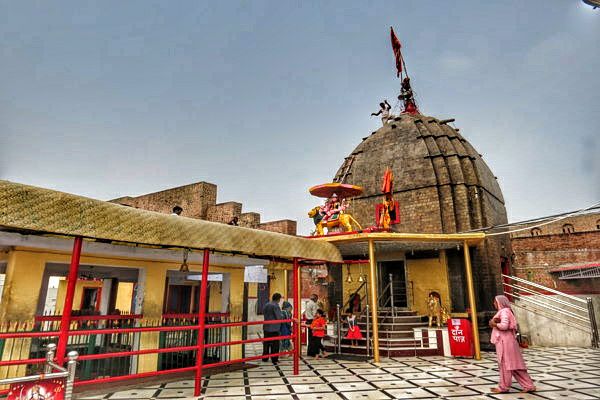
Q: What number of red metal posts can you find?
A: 3